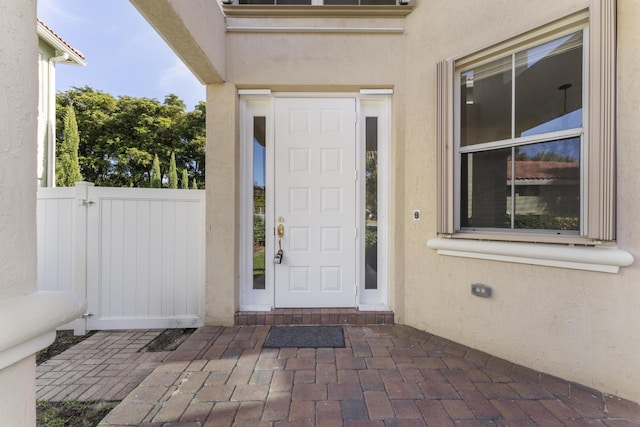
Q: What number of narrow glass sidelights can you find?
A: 2